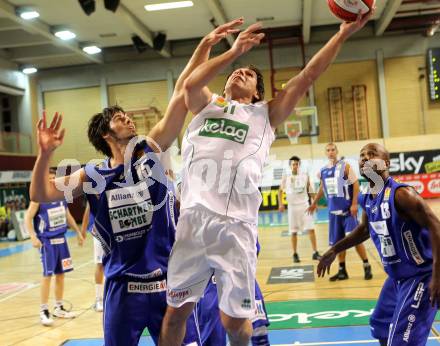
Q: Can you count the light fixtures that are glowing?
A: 5